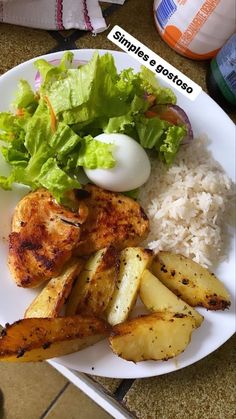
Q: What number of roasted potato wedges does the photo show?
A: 7